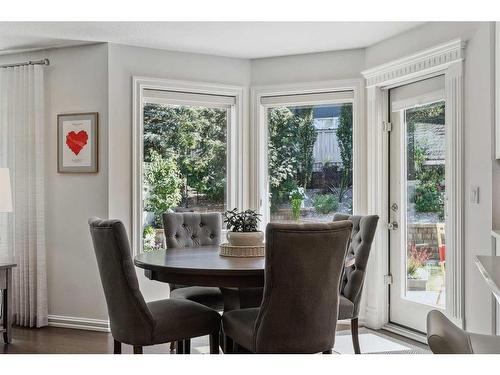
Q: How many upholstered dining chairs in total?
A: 4